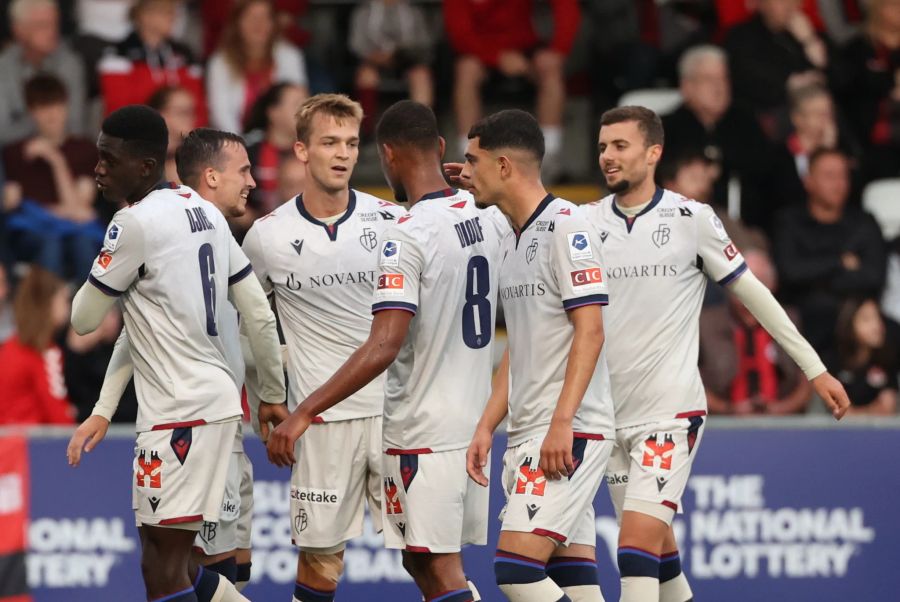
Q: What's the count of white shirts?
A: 6